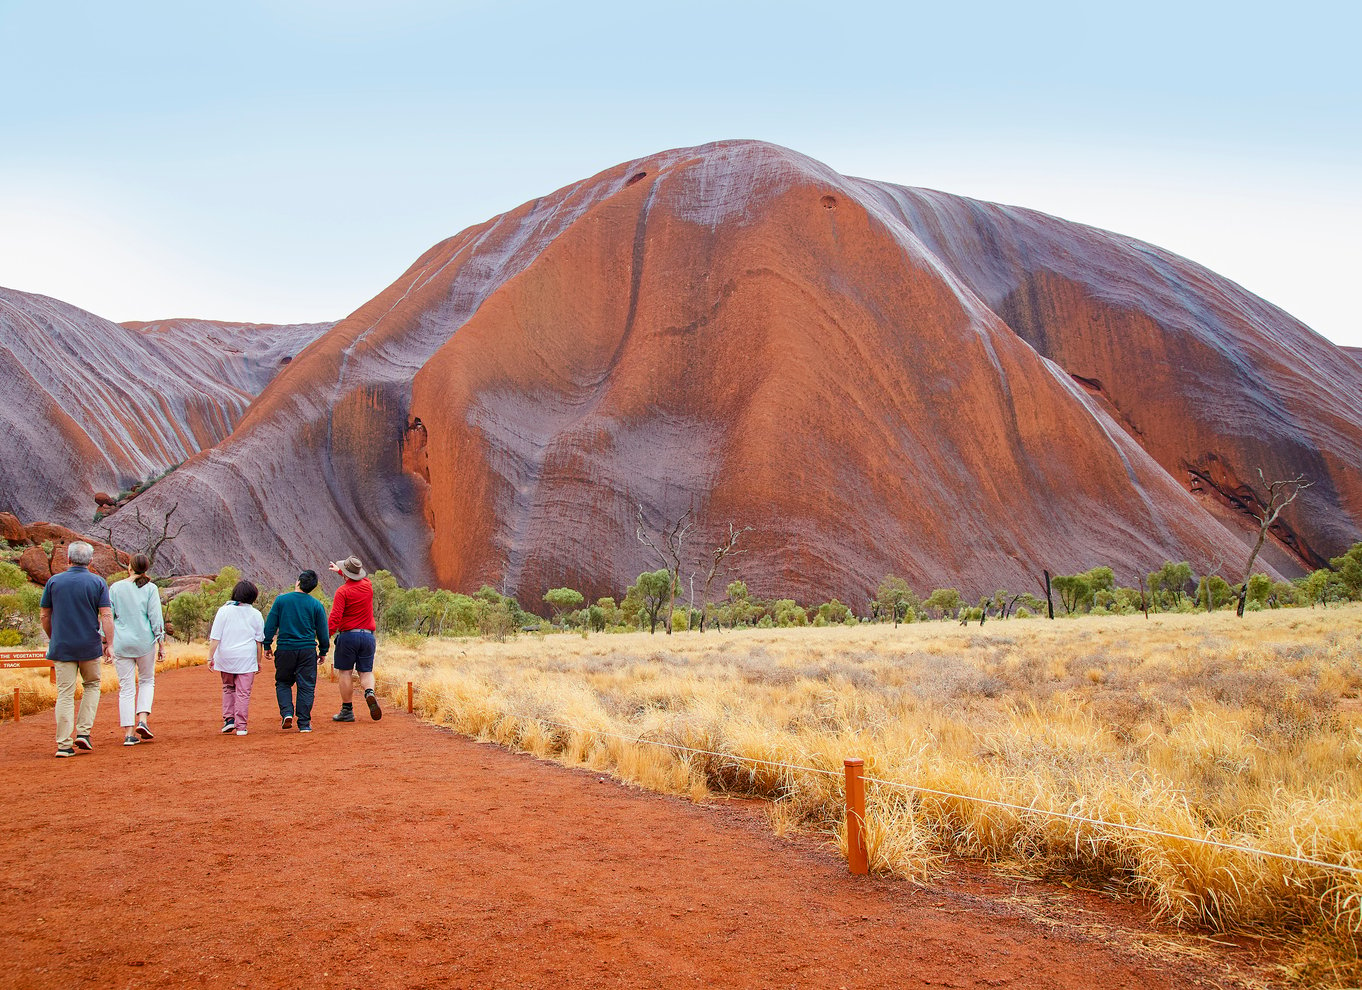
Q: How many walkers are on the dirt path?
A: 5